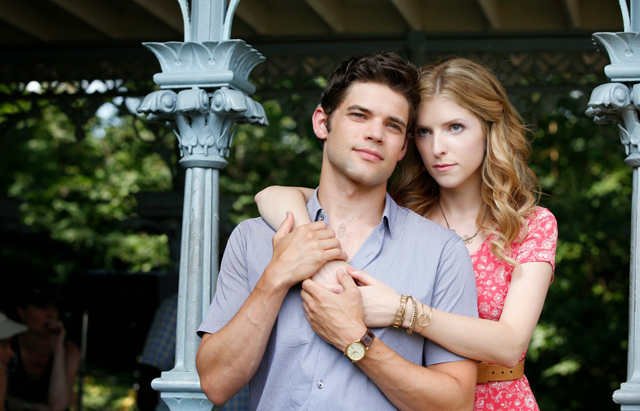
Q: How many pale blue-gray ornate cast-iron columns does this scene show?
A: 2